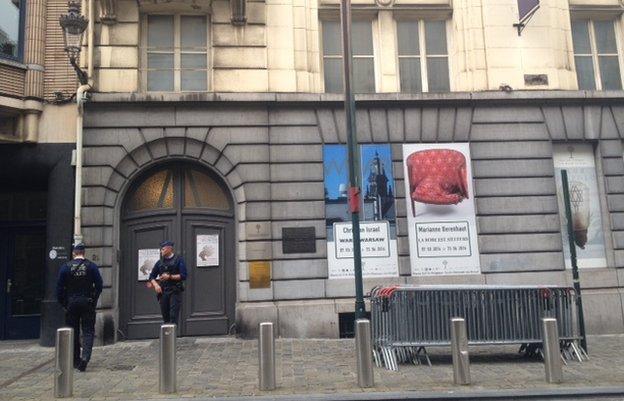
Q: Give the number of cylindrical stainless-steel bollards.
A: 6